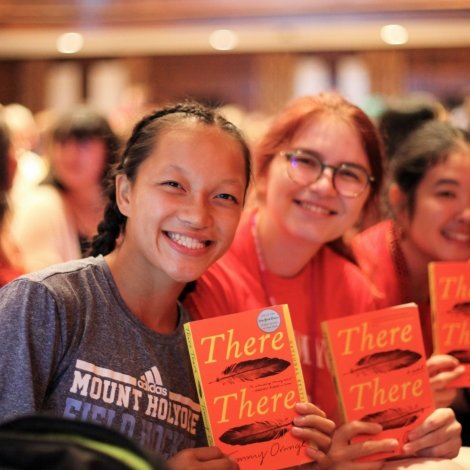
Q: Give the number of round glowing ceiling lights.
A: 3